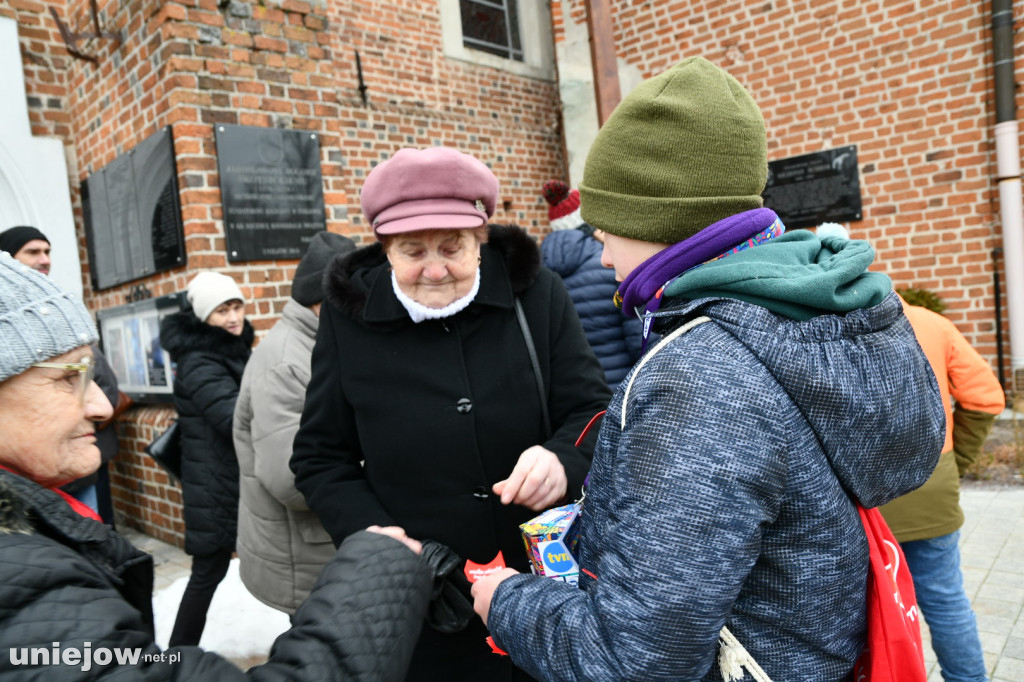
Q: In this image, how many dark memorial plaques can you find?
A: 3